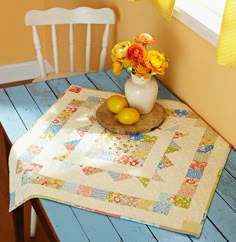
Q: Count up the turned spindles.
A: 5